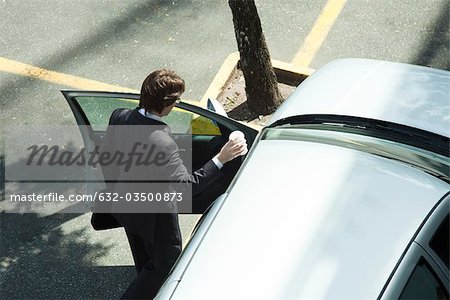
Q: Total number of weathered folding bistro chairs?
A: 0